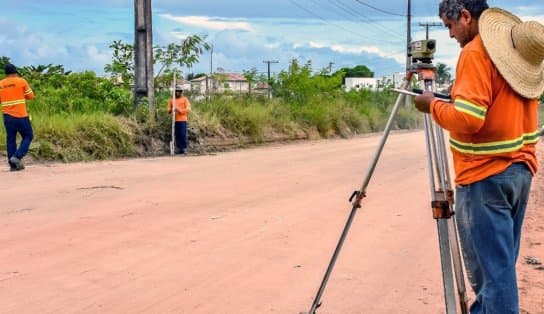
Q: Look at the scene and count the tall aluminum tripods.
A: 1